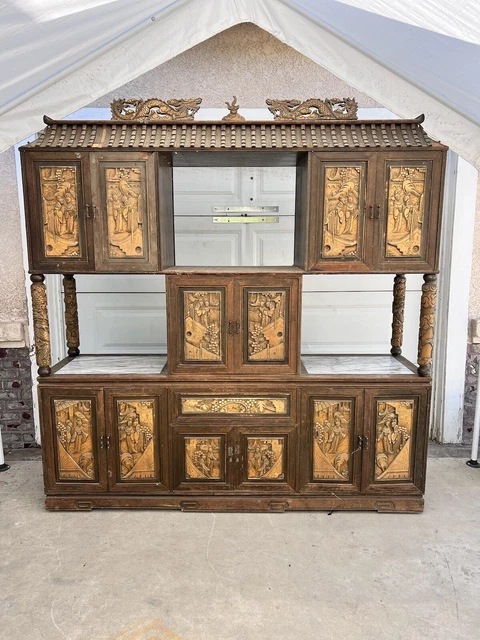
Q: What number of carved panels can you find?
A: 13